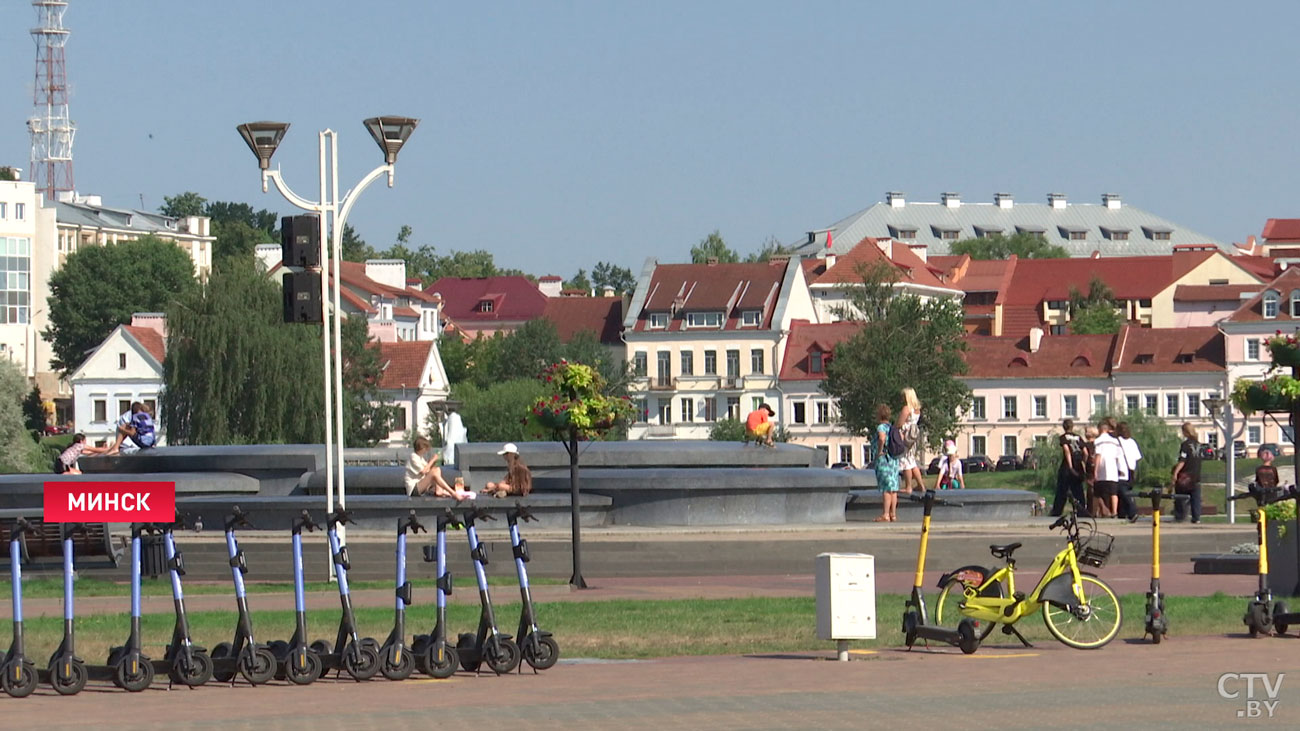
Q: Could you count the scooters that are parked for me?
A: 14